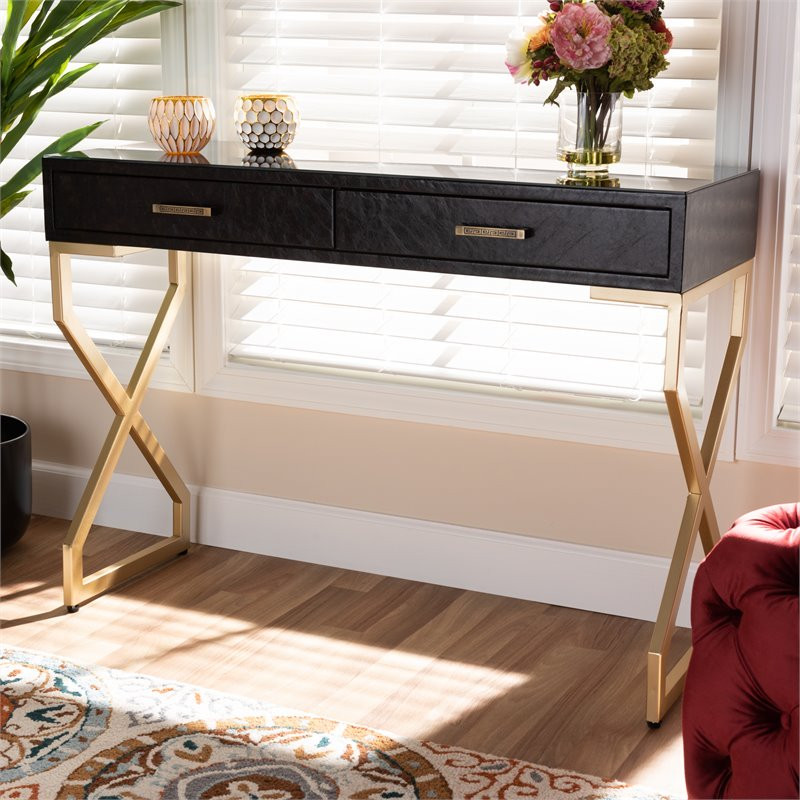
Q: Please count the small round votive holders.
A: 2